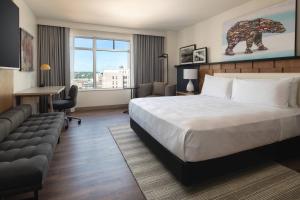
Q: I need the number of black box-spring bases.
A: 1